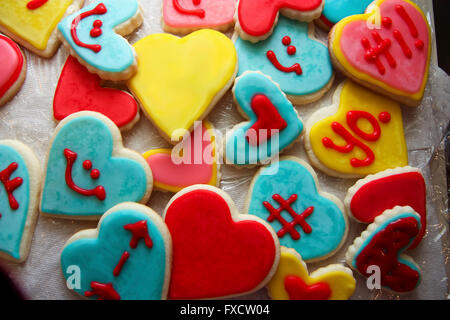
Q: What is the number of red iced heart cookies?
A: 4